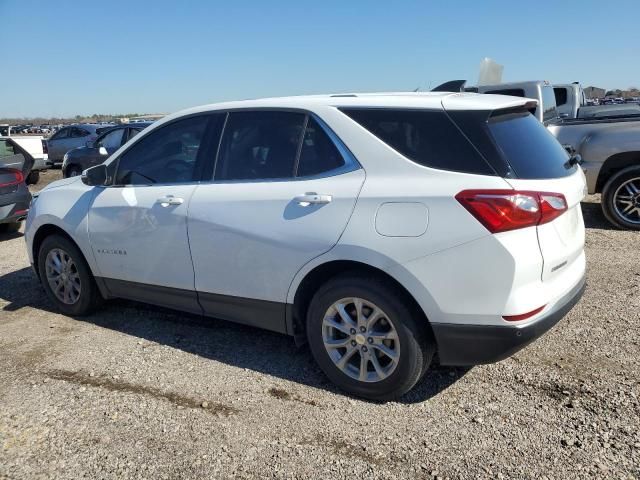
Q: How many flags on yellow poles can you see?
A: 0